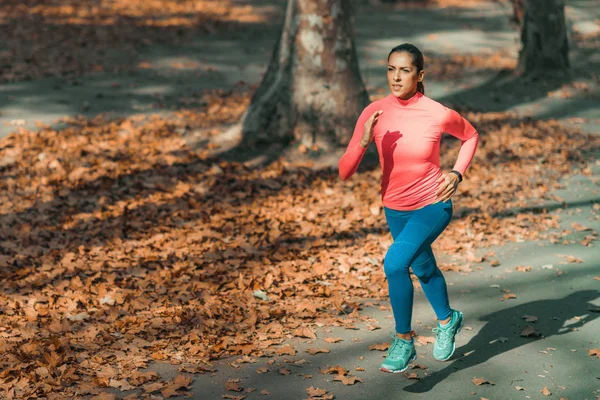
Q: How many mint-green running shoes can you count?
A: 2